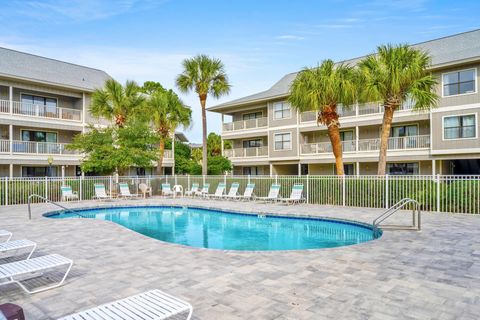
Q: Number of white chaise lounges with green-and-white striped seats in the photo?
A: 11